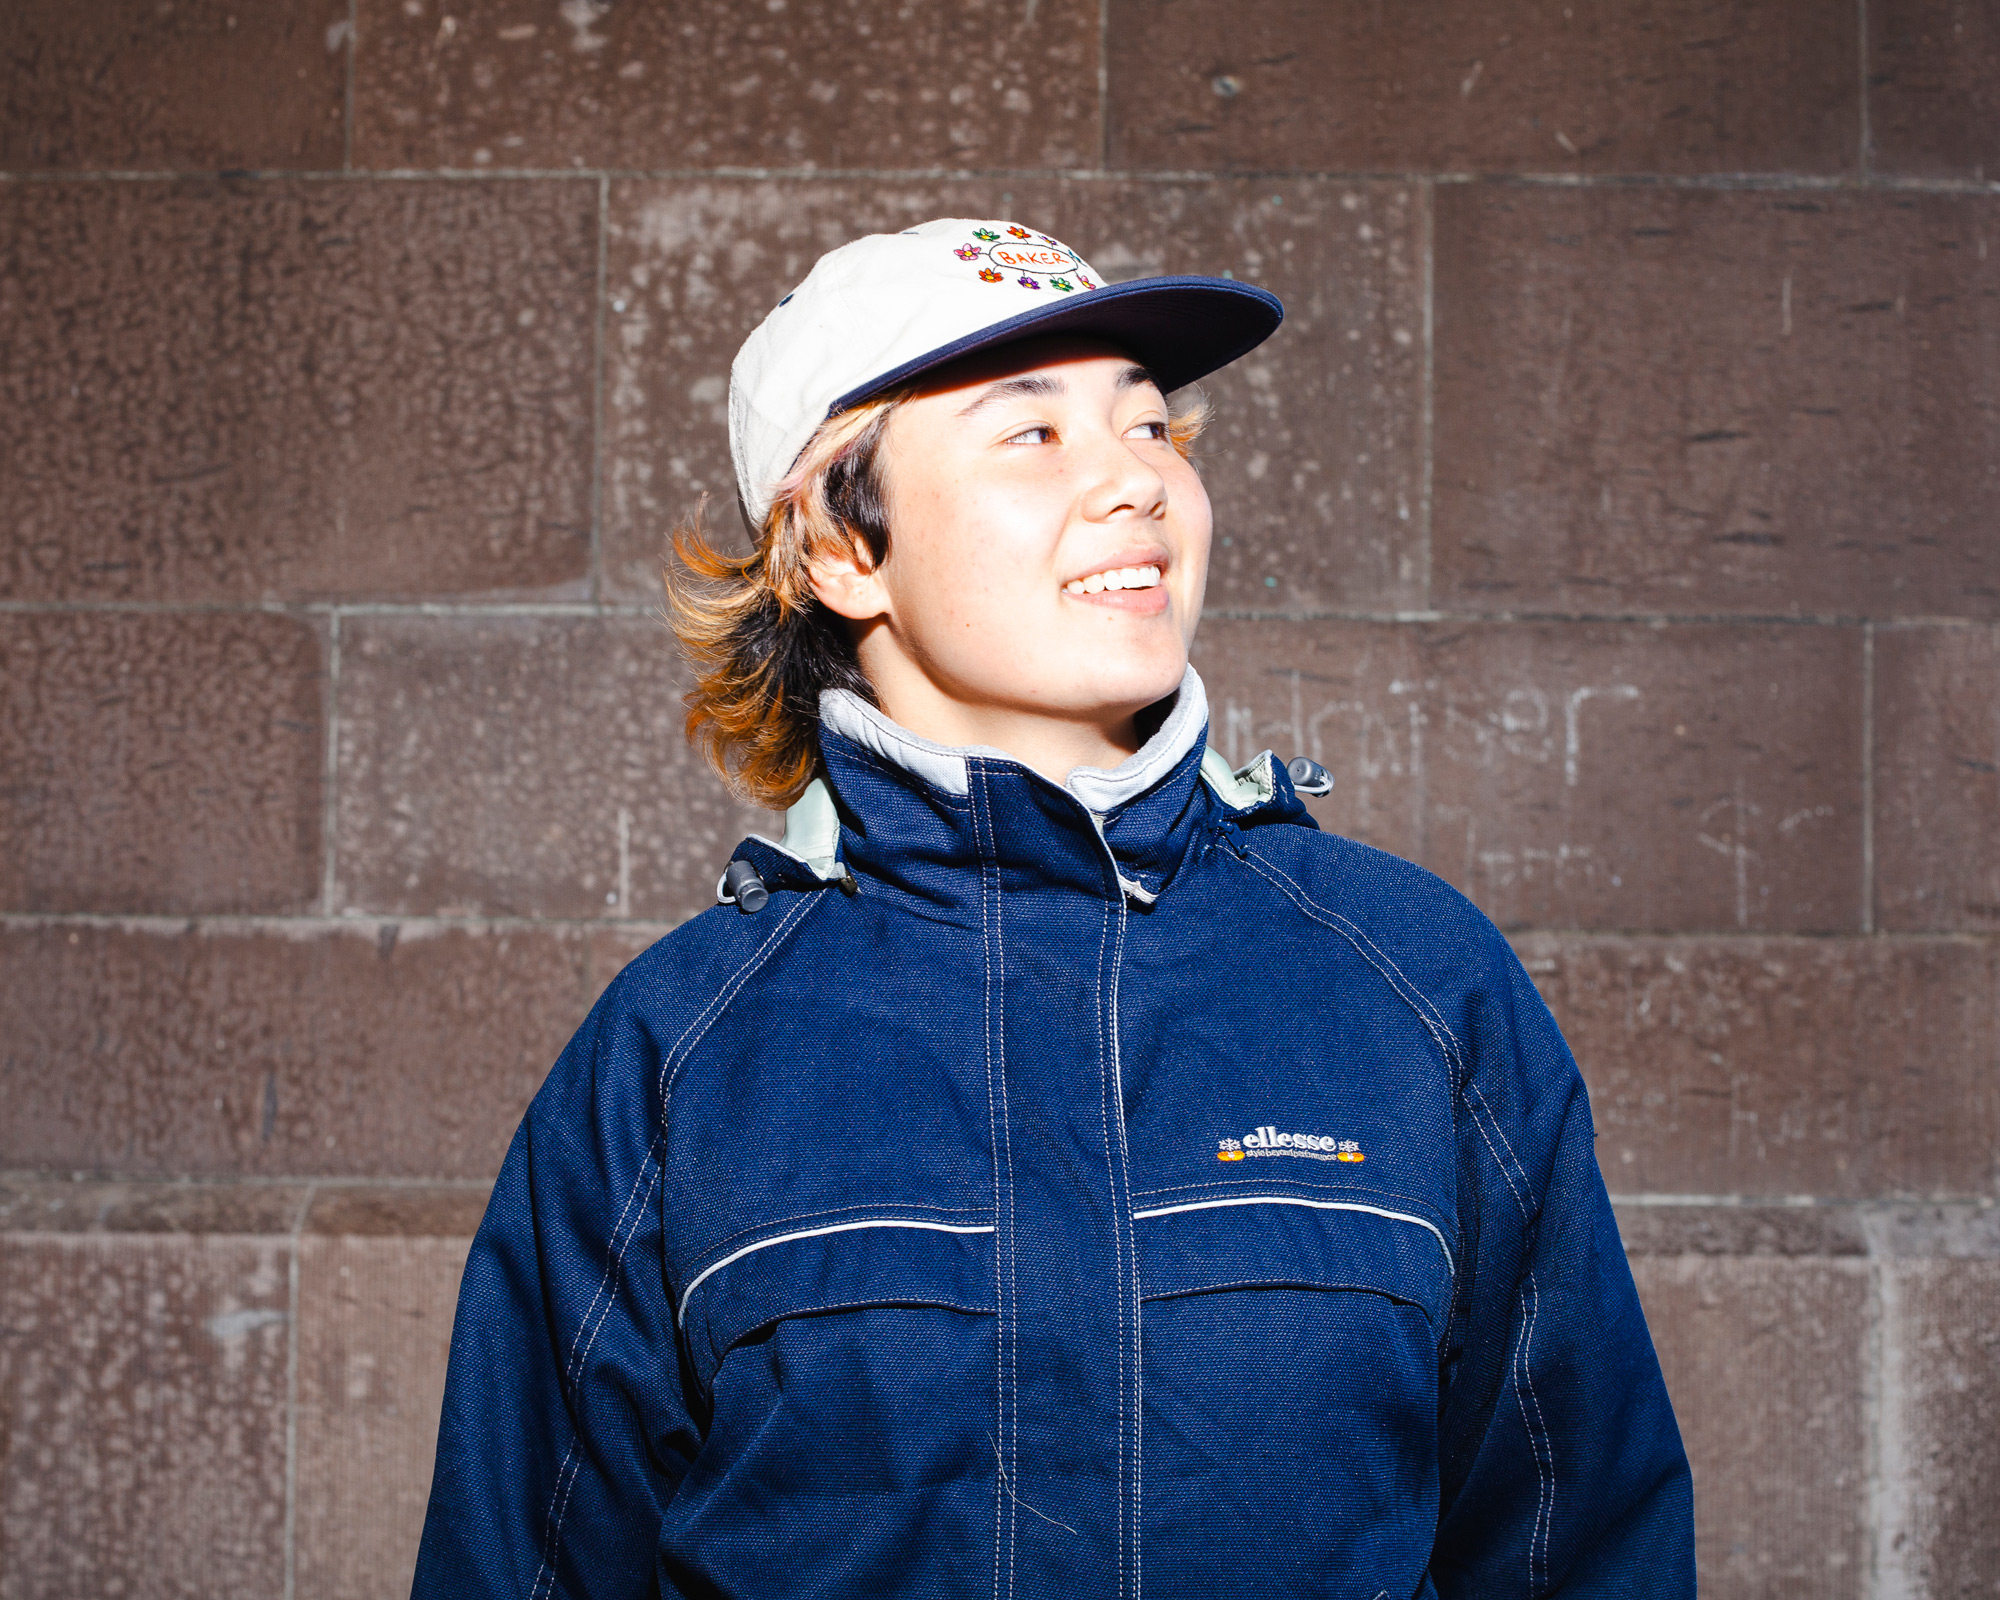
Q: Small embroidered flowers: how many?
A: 9